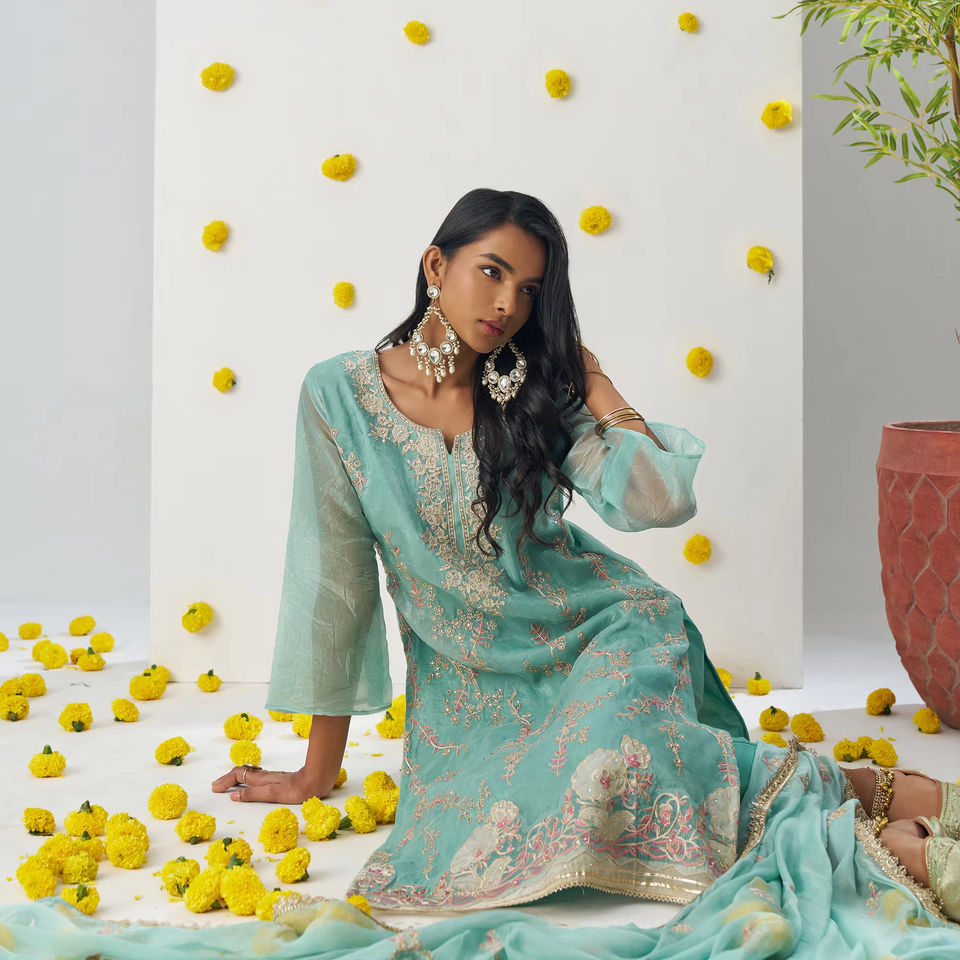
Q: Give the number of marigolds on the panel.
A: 14